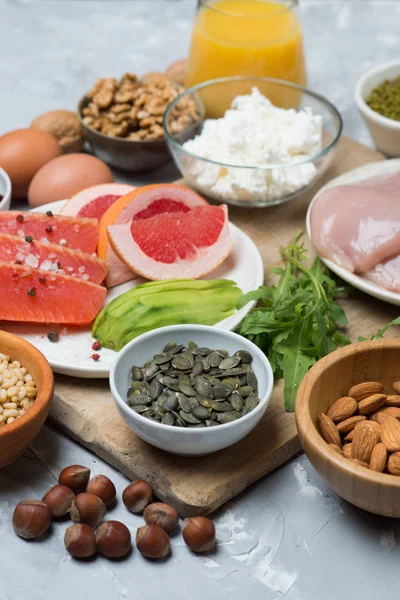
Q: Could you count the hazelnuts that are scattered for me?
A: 11